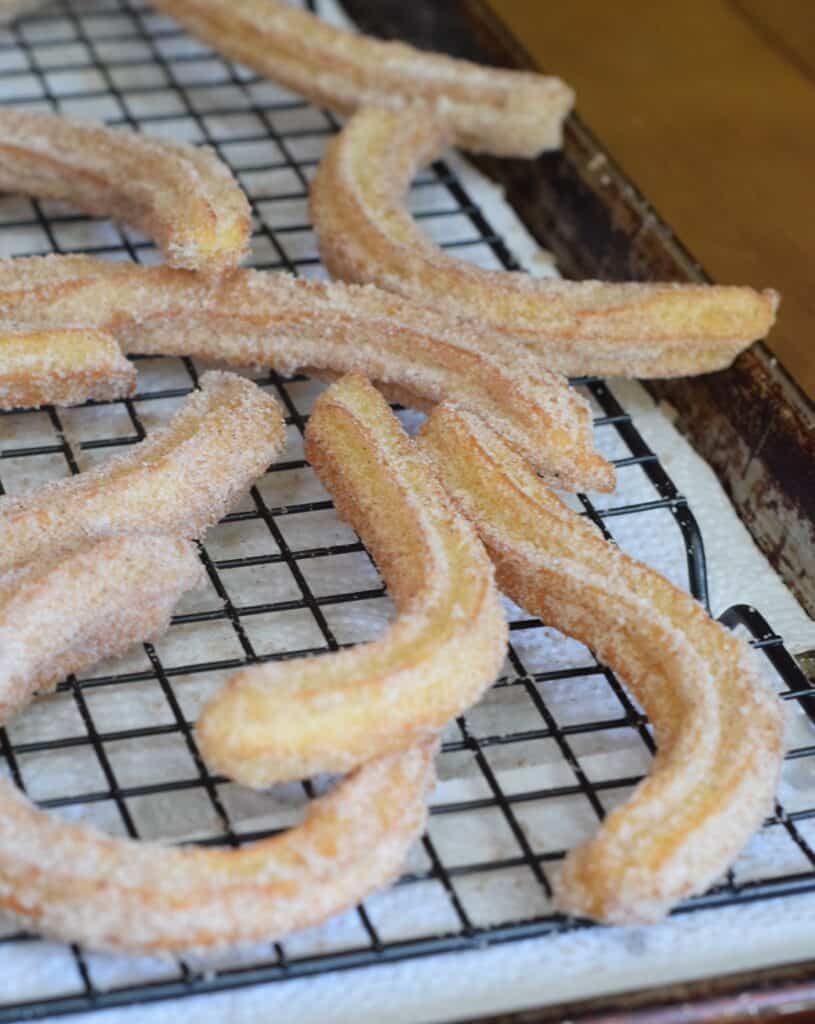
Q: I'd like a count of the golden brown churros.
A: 10